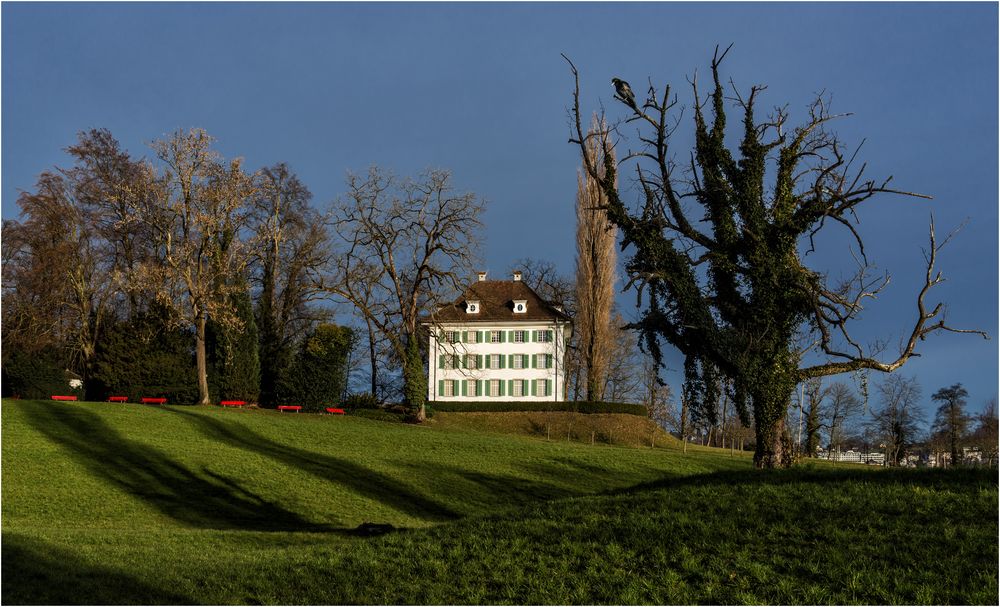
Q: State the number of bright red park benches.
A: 6